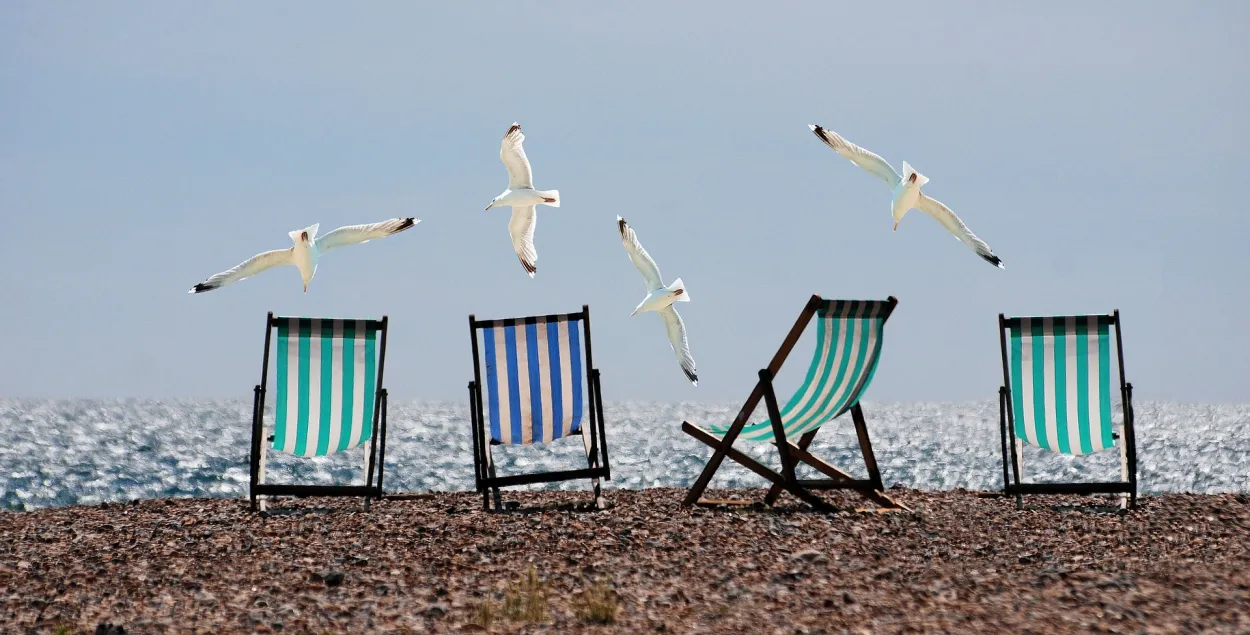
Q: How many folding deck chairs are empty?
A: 4